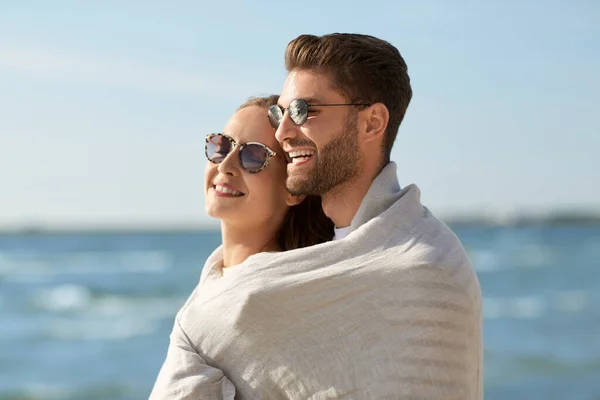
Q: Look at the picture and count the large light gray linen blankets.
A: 1